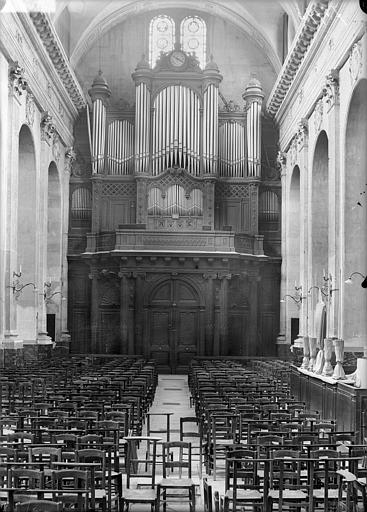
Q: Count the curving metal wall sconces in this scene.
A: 5